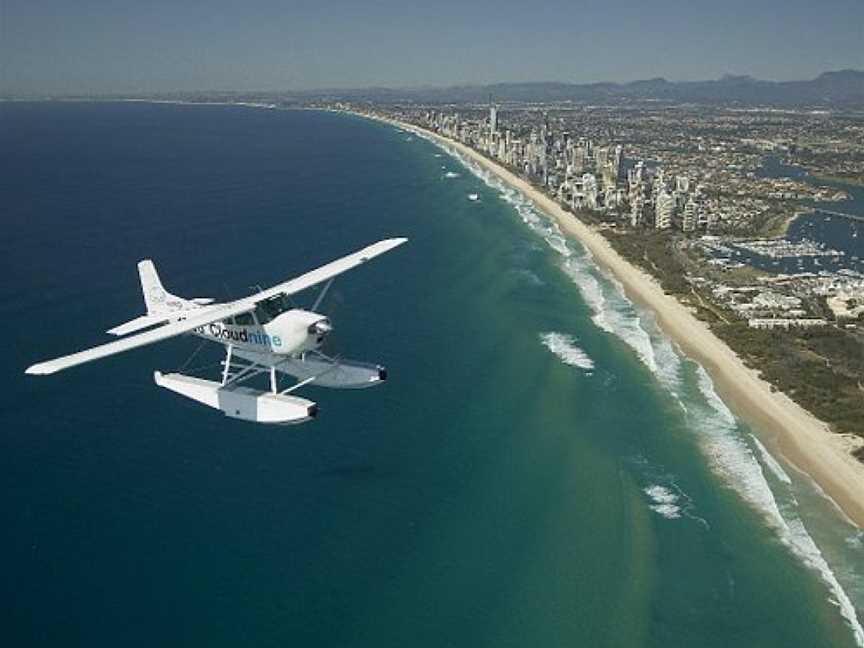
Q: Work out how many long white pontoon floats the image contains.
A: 2